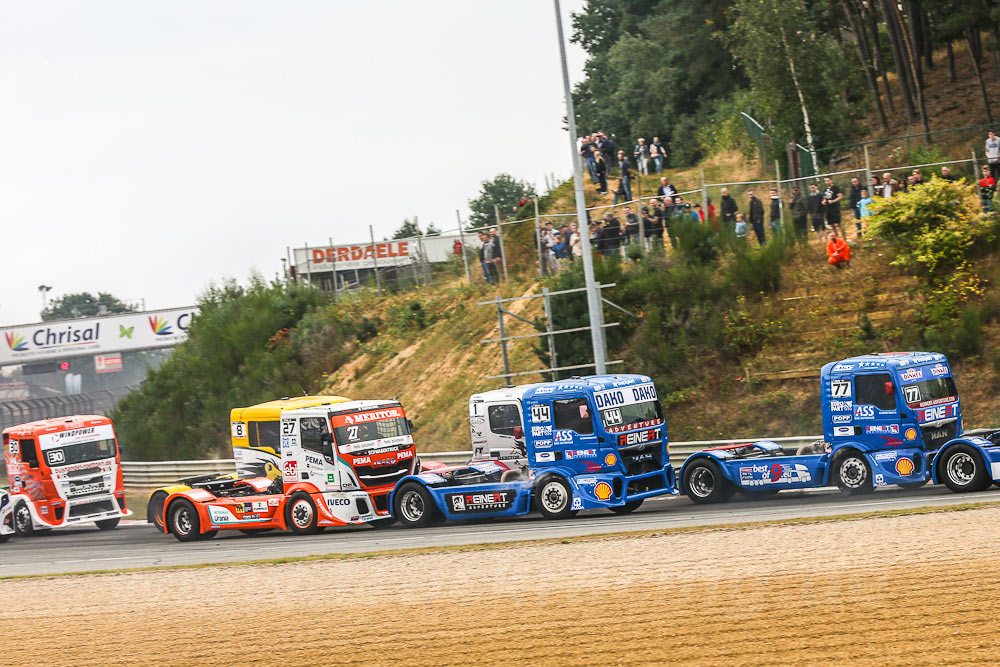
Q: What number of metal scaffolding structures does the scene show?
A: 1